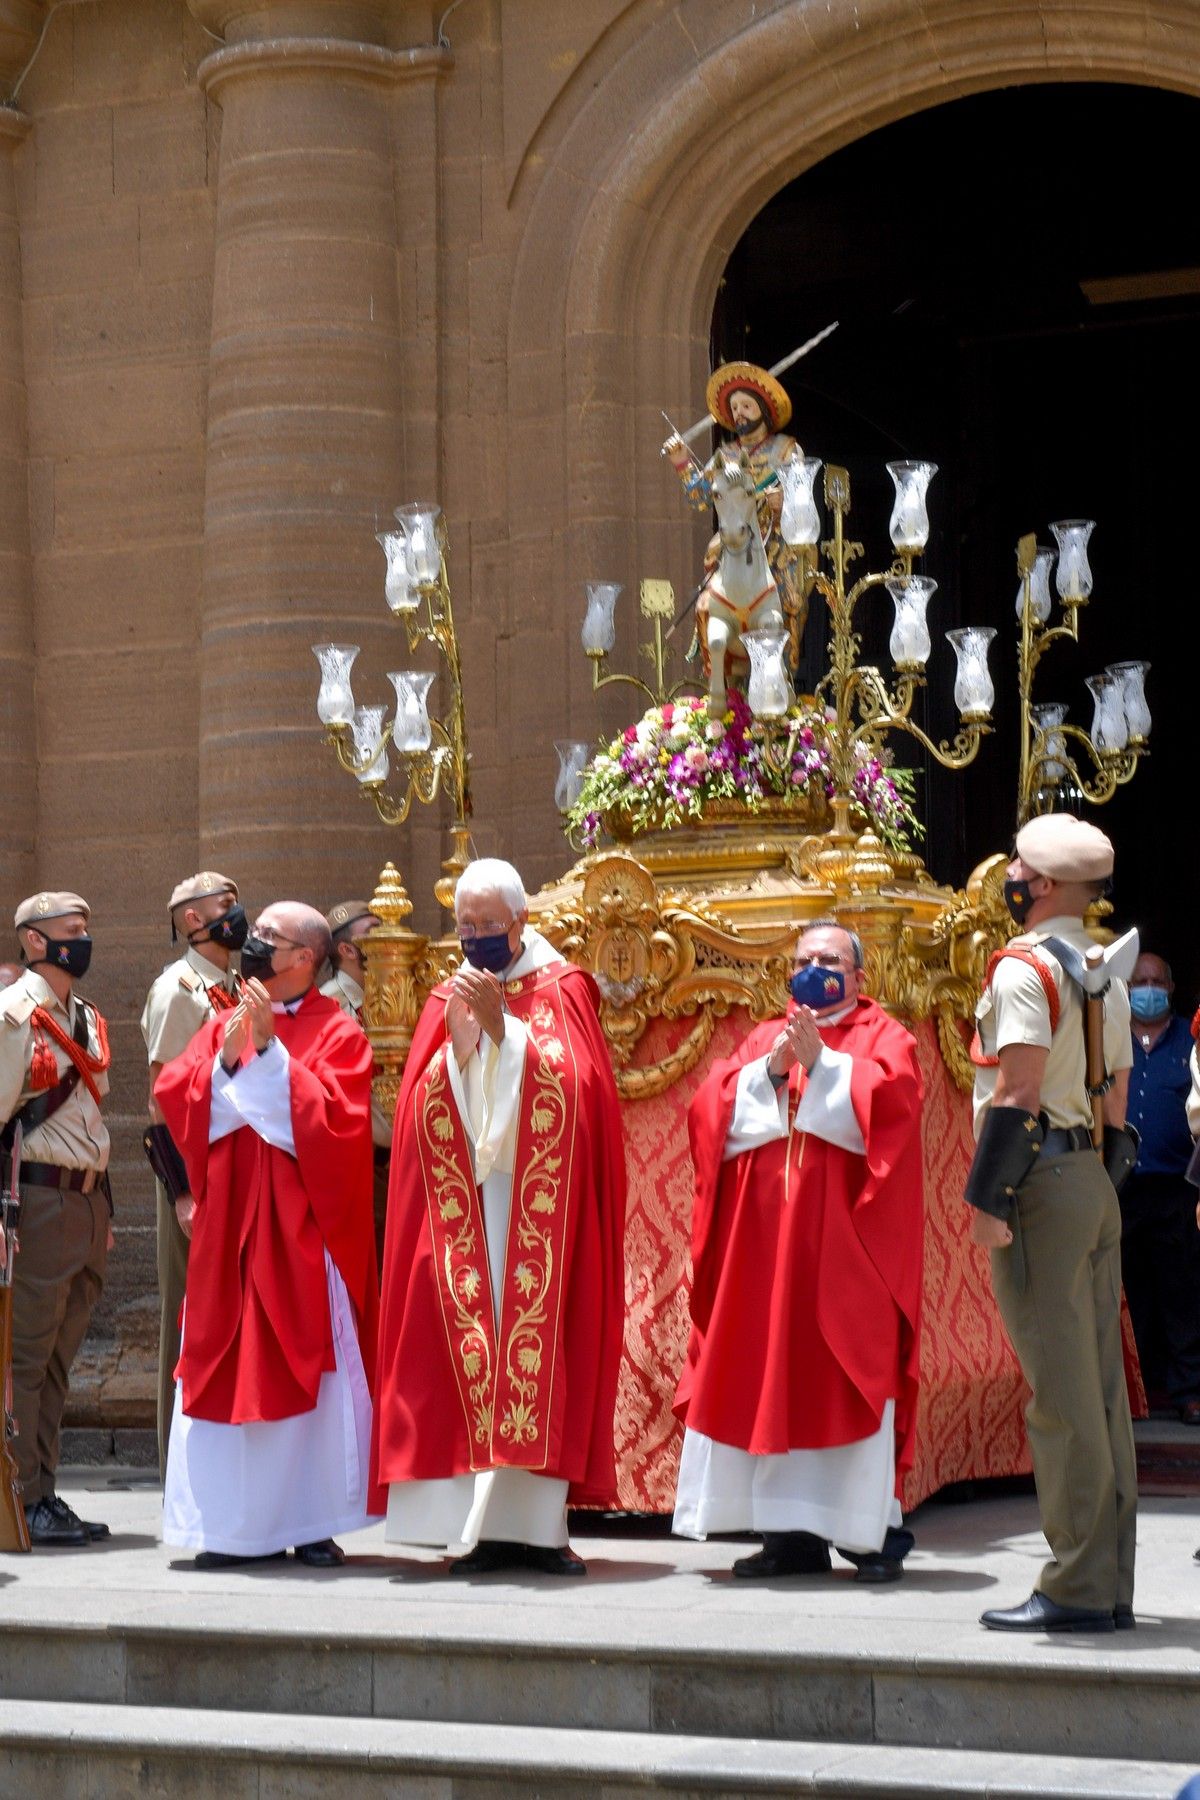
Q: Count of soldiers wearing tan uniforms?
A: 4